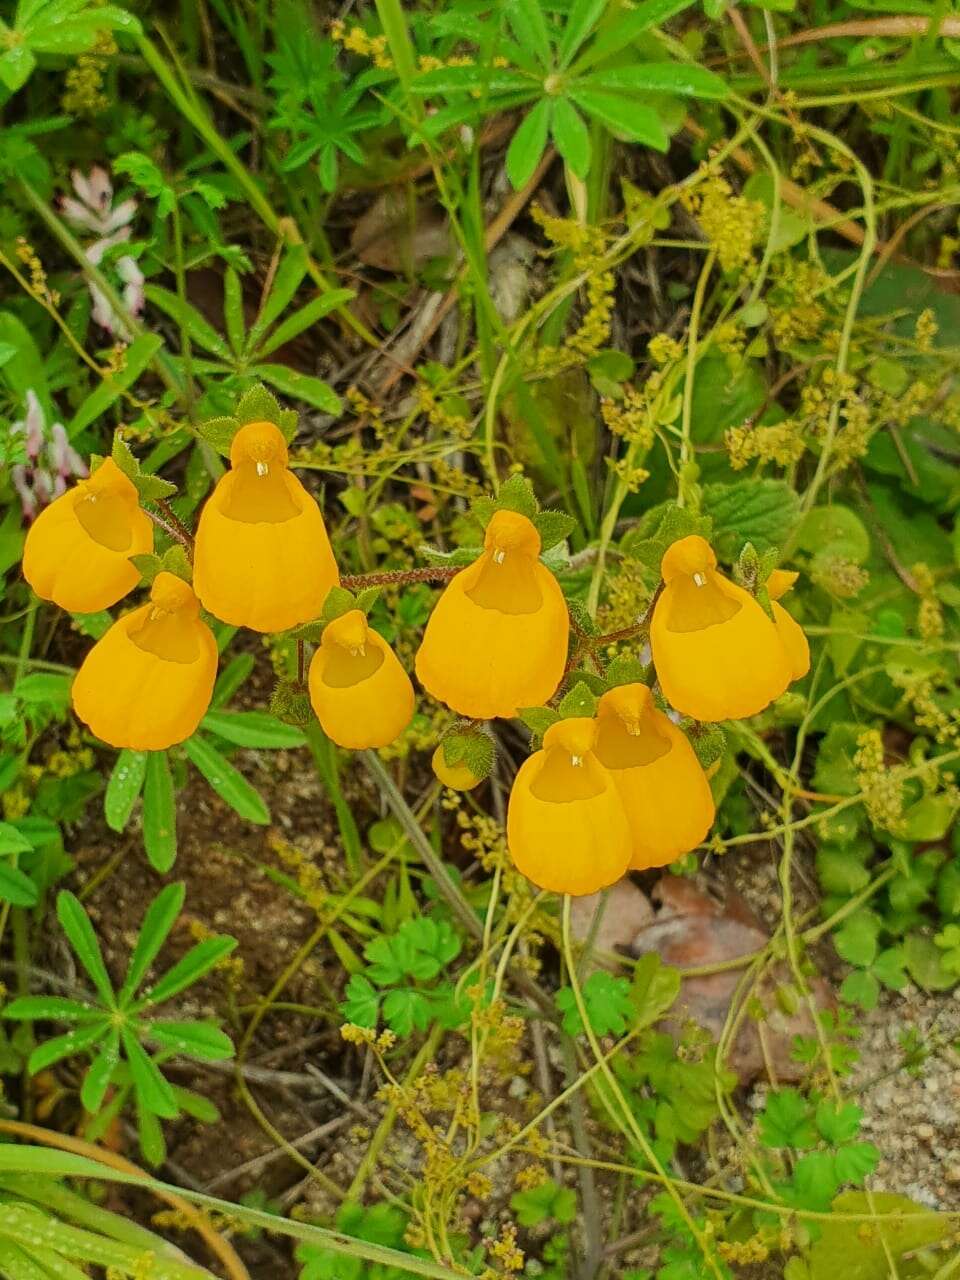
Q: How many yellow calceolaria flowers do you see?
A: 9